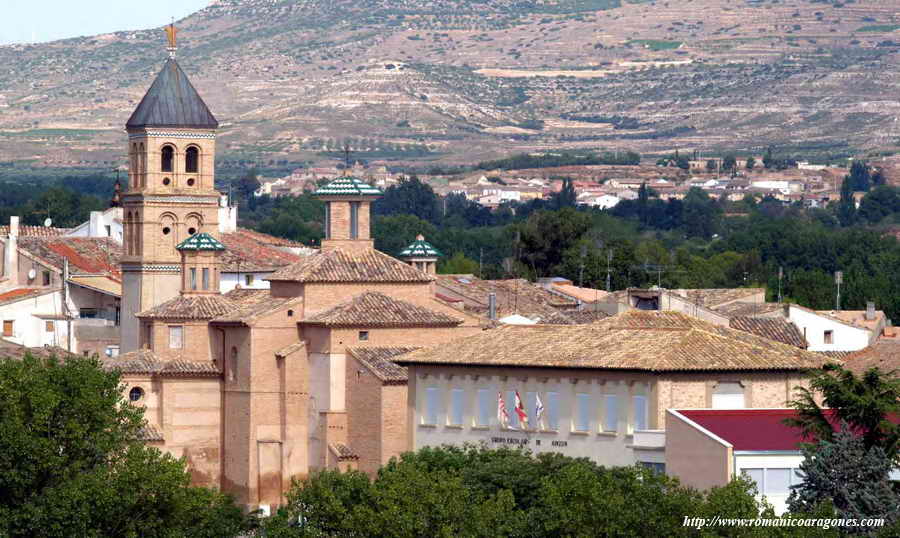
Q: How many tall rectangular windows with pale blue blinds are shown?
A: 9